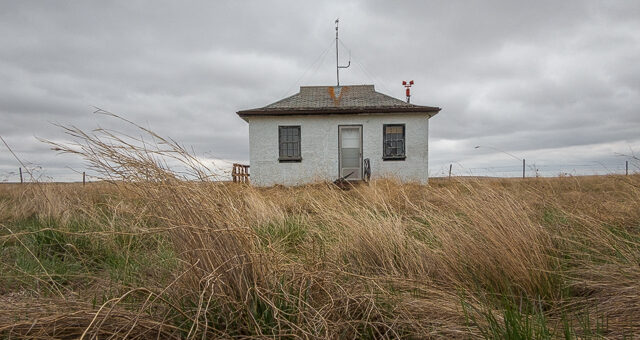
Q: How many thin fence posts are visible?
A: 5